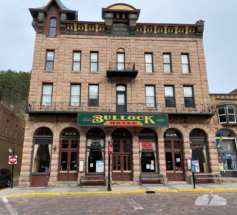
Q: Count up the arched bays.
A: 7